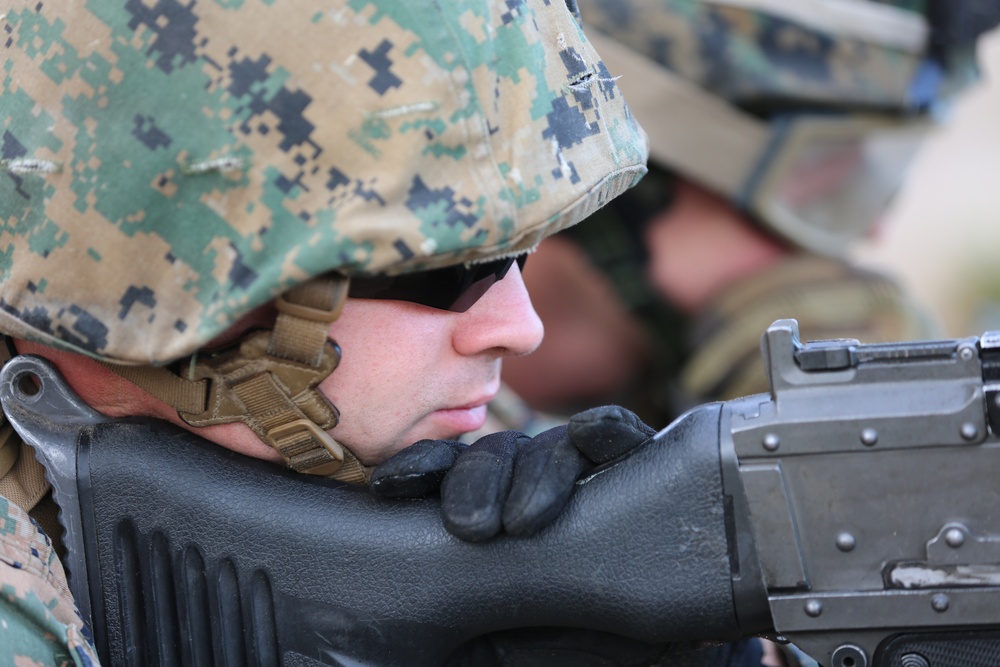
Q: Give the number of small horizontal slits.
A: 4